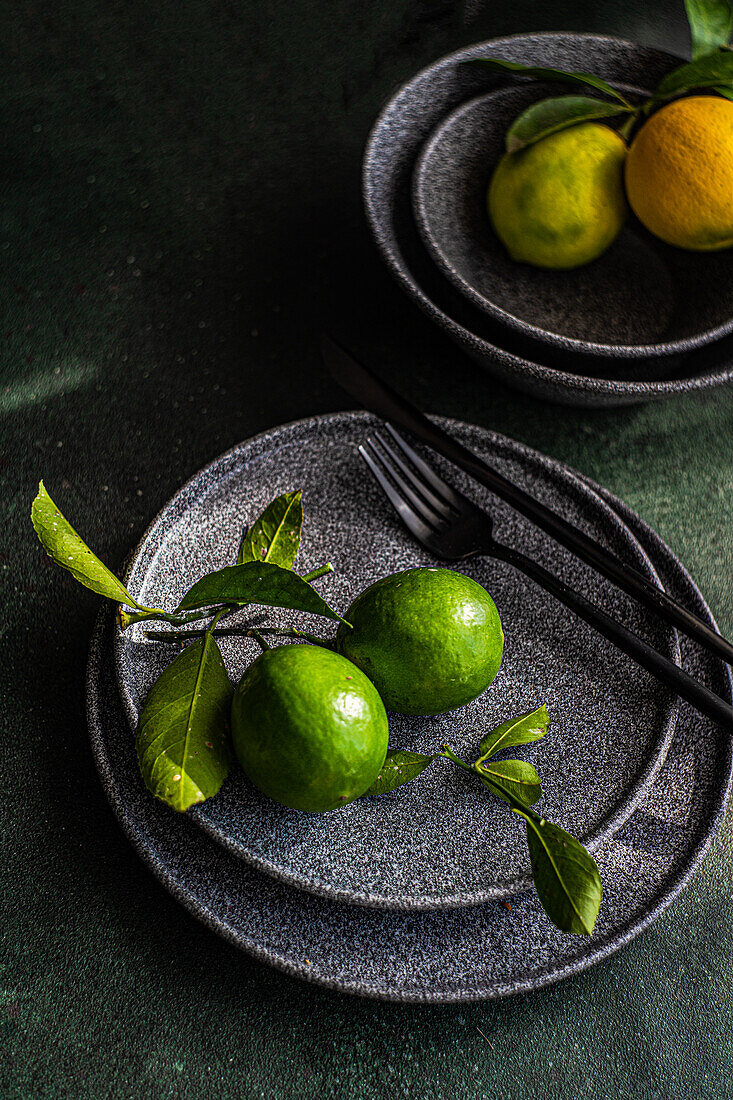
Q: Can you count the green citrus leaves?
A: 12